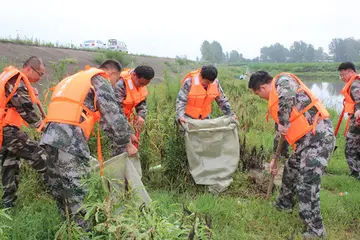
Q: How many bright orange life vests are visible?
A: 6